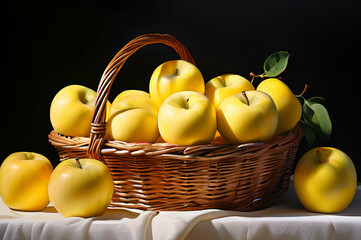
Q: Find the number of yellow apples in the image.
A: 11